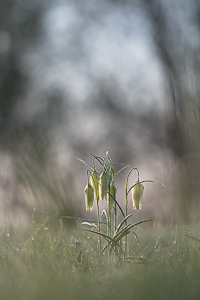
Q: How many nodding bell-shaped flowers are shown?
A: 5